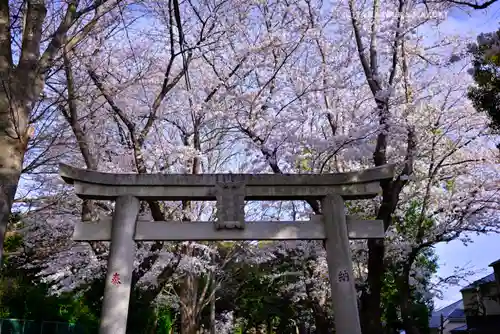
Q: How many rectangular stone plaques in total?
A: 1